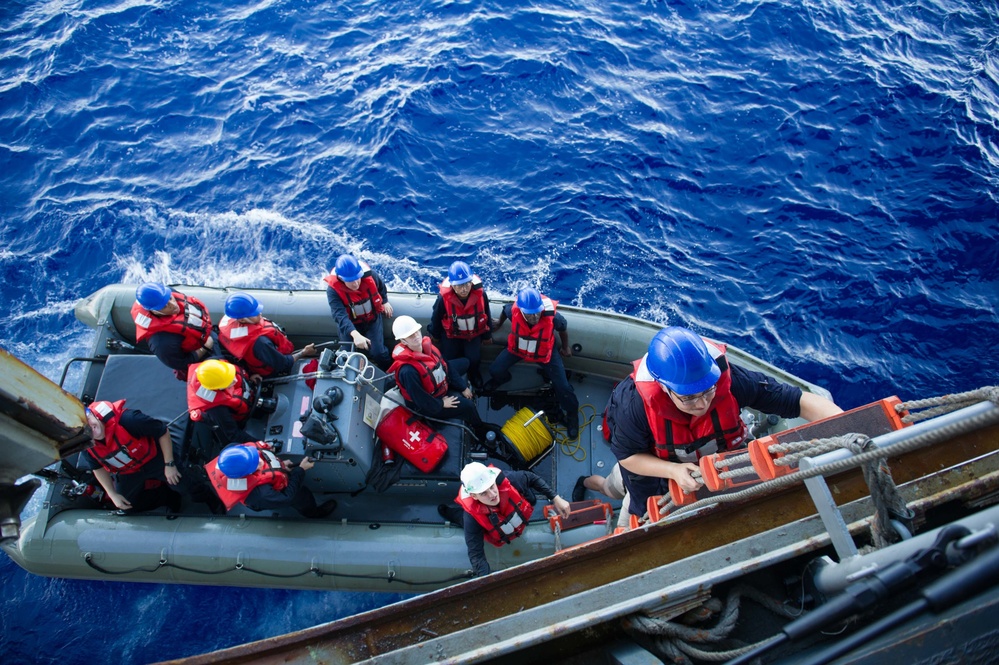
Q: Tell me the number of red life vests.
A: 11